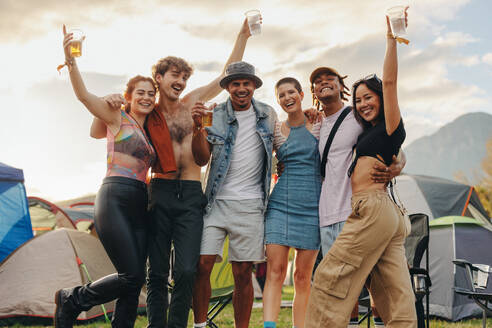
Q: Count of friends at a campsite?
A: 6